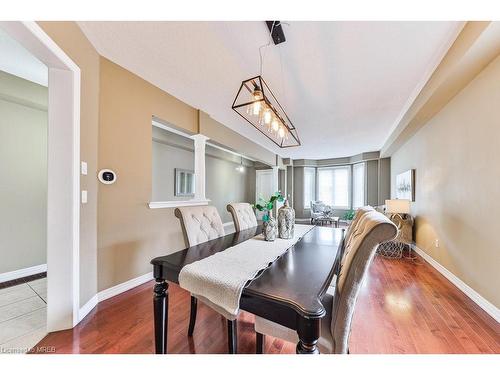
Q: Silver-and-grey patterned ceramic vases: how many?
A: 2